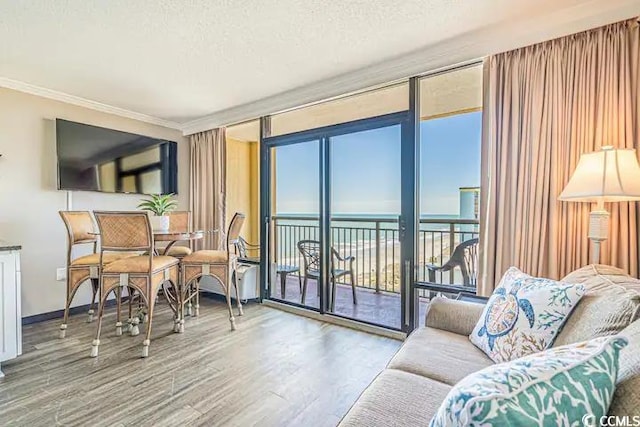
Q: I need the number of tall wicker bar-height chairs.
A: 4